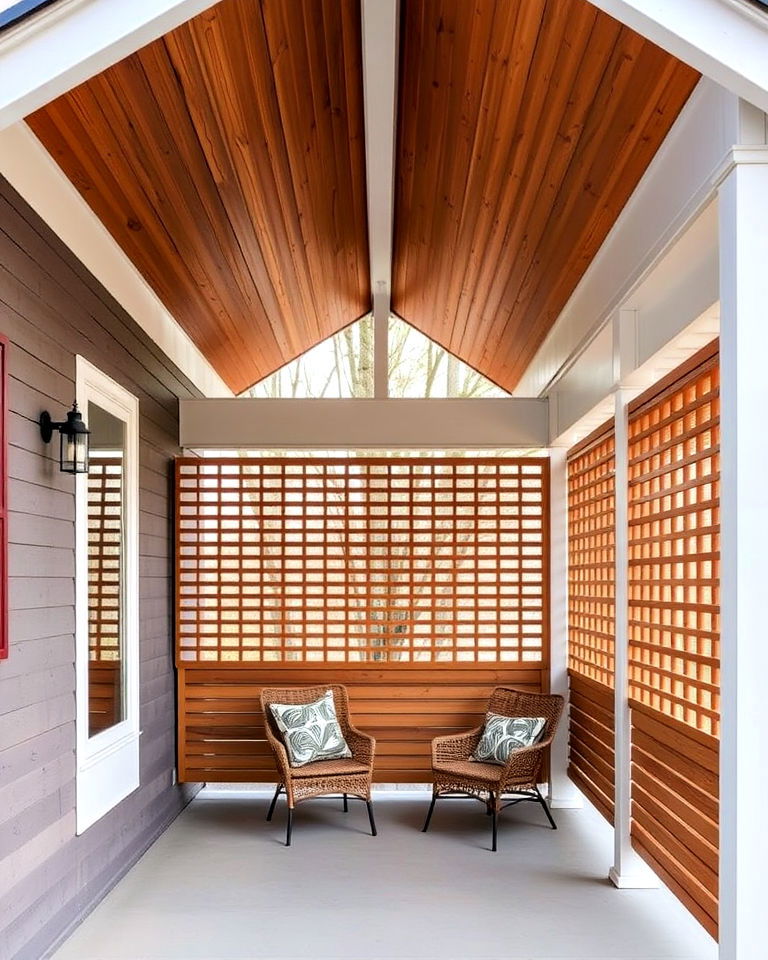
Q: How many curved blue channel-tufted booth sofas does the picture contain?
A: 0